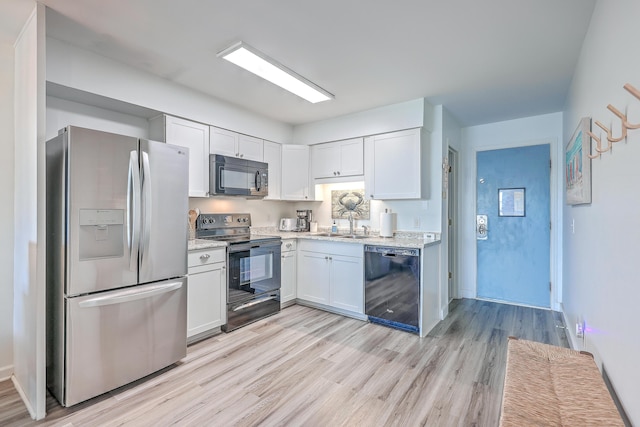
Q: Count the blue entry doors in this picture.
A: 1